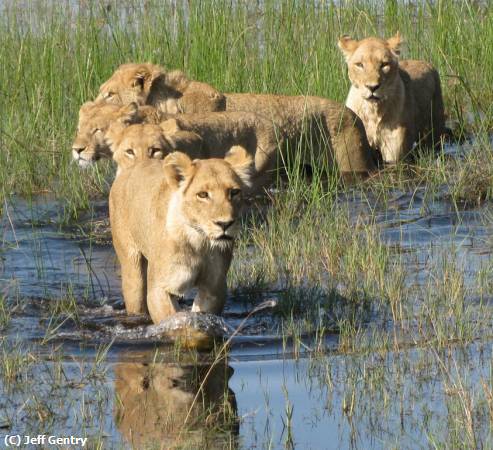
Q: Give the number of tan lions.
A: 5